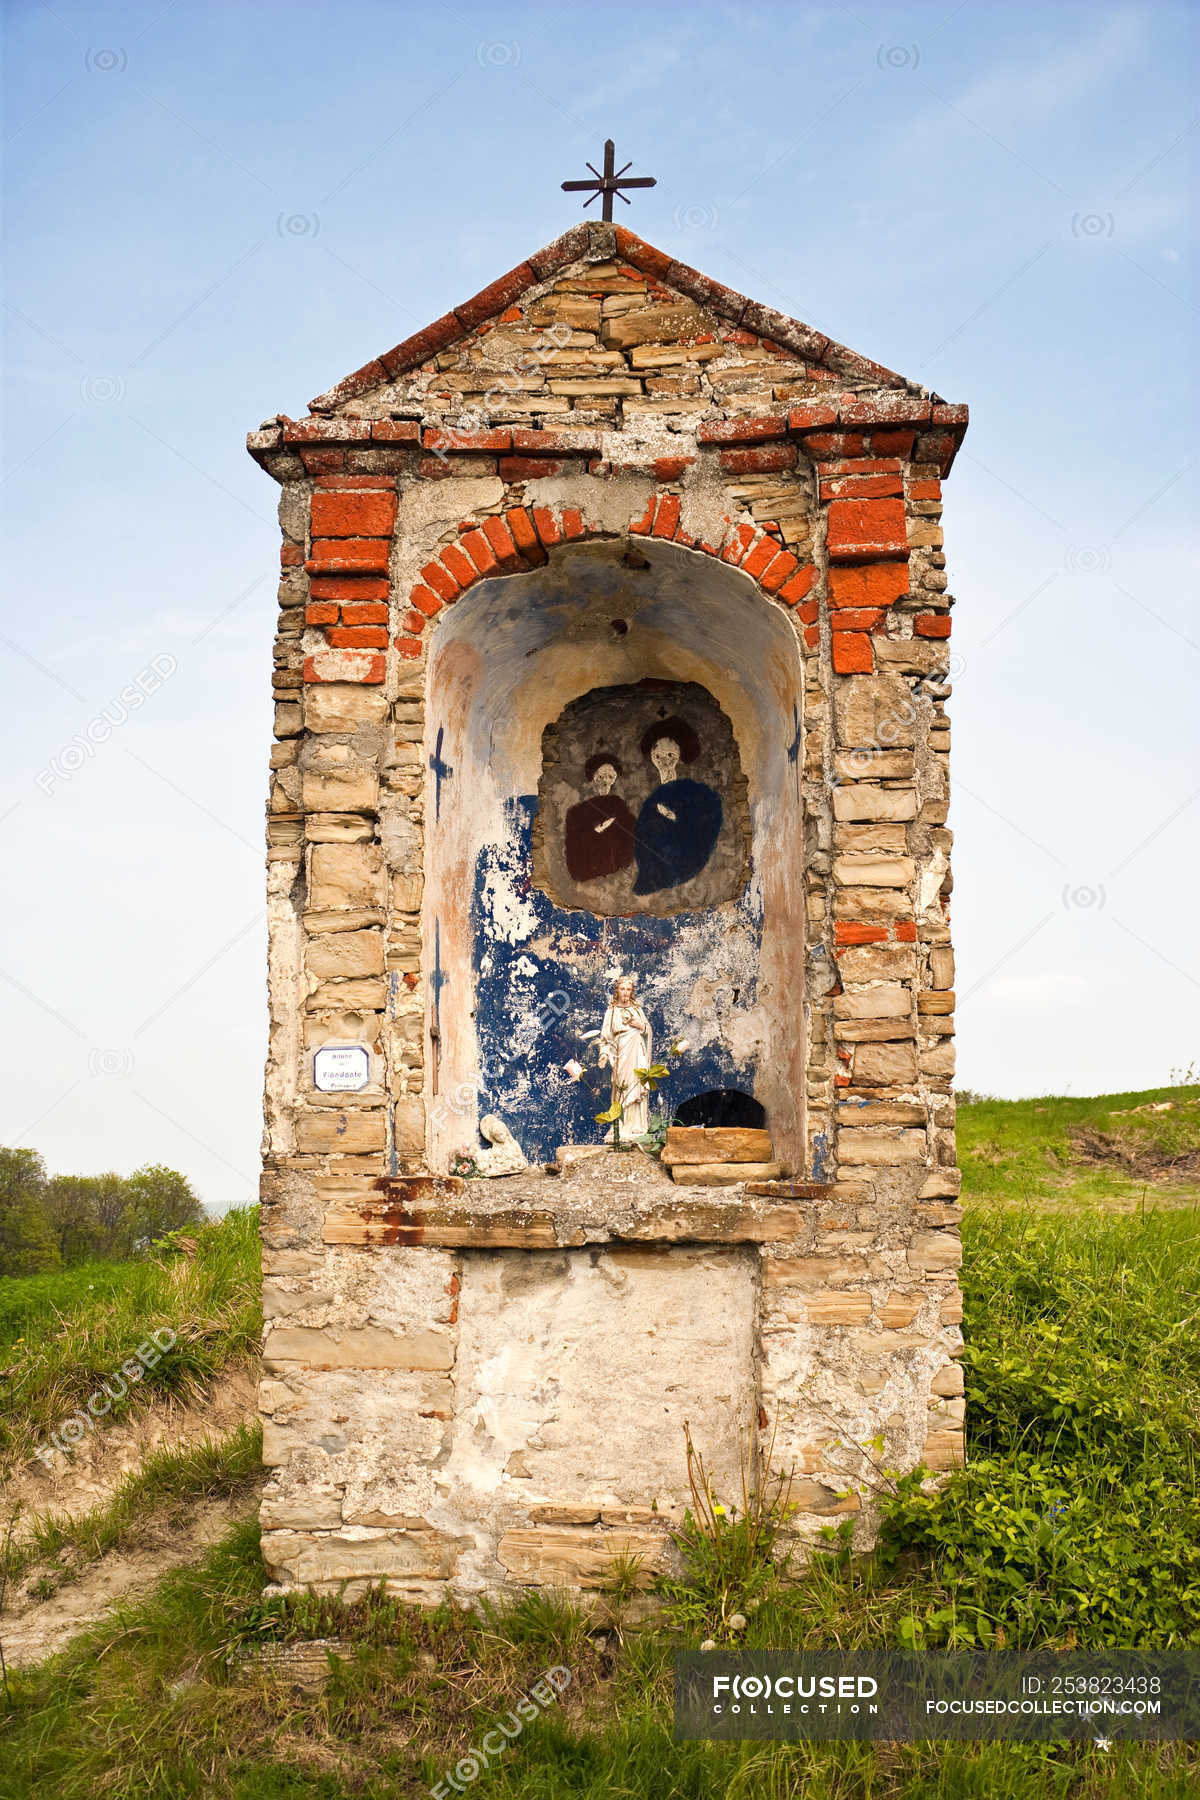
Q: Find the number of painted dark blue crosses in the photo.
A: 3